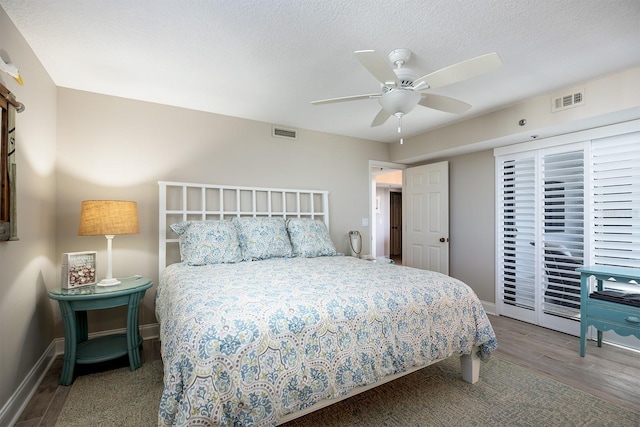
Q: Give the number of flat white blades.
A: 5